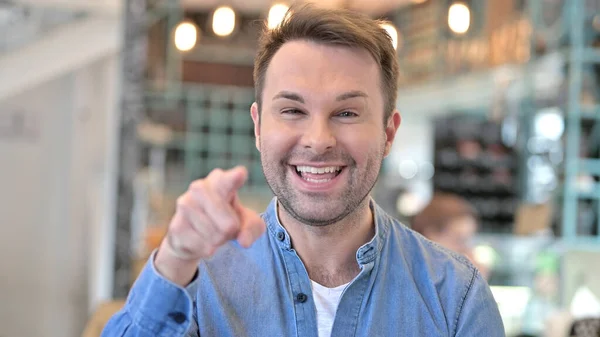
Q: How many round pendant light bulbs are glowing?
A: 5